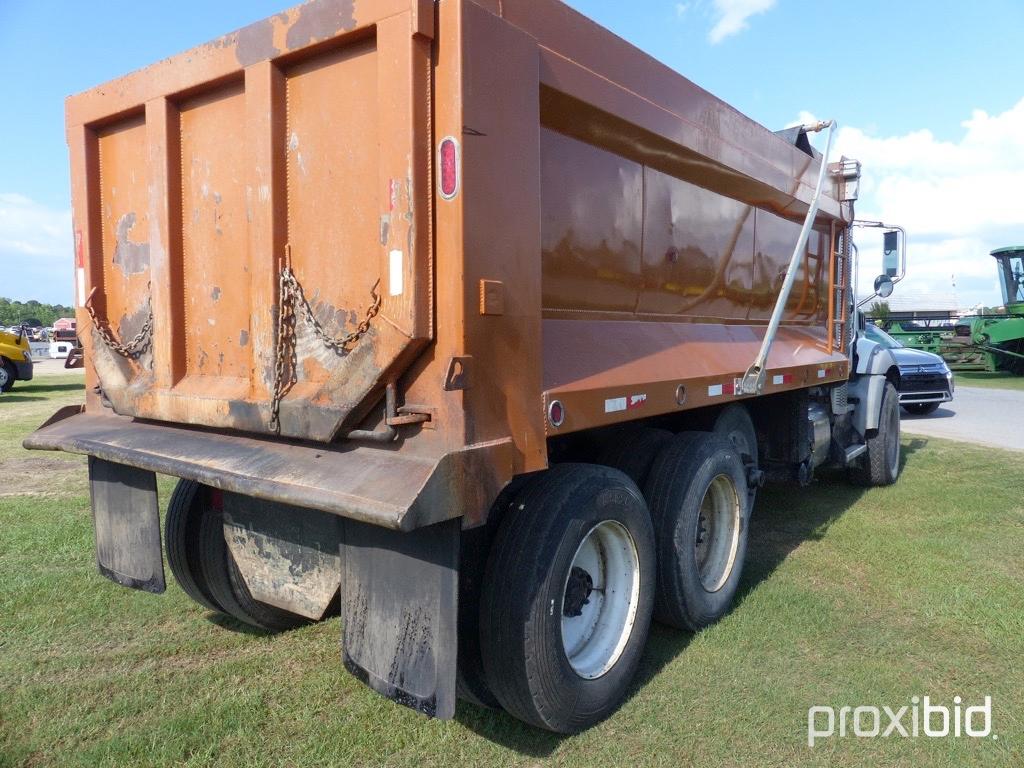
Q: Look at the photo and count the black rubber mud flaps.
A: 2